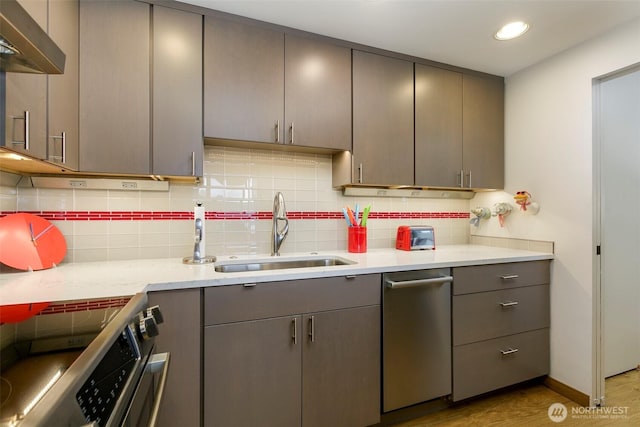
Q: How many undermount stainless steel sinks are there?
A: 1